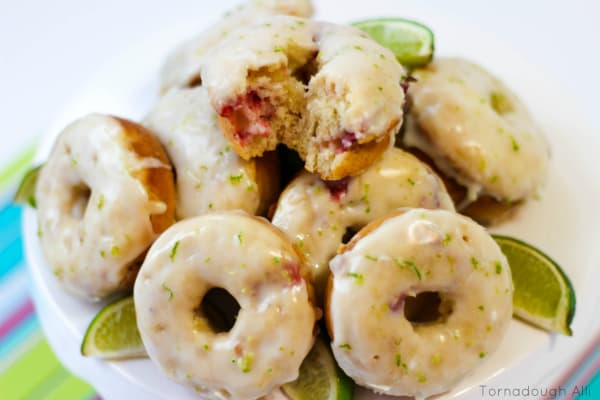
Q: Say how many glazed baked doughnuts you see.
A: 8